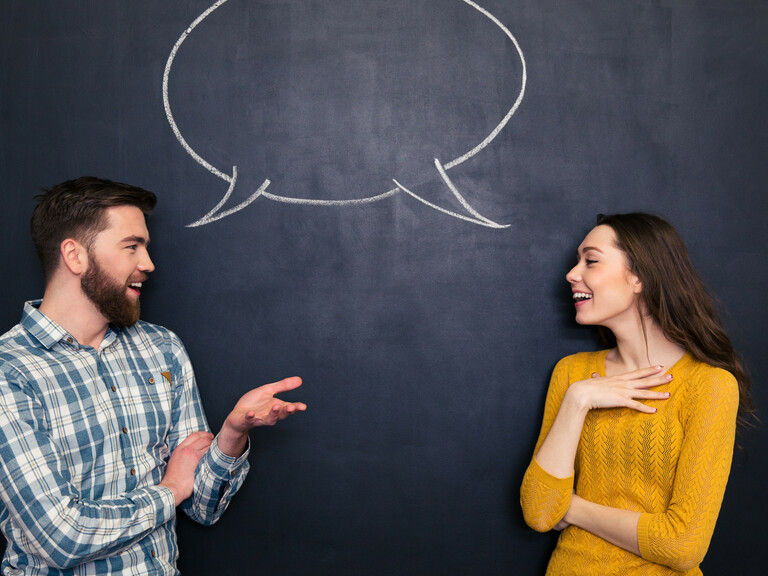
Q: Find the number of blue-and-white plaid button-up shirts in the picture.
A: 1